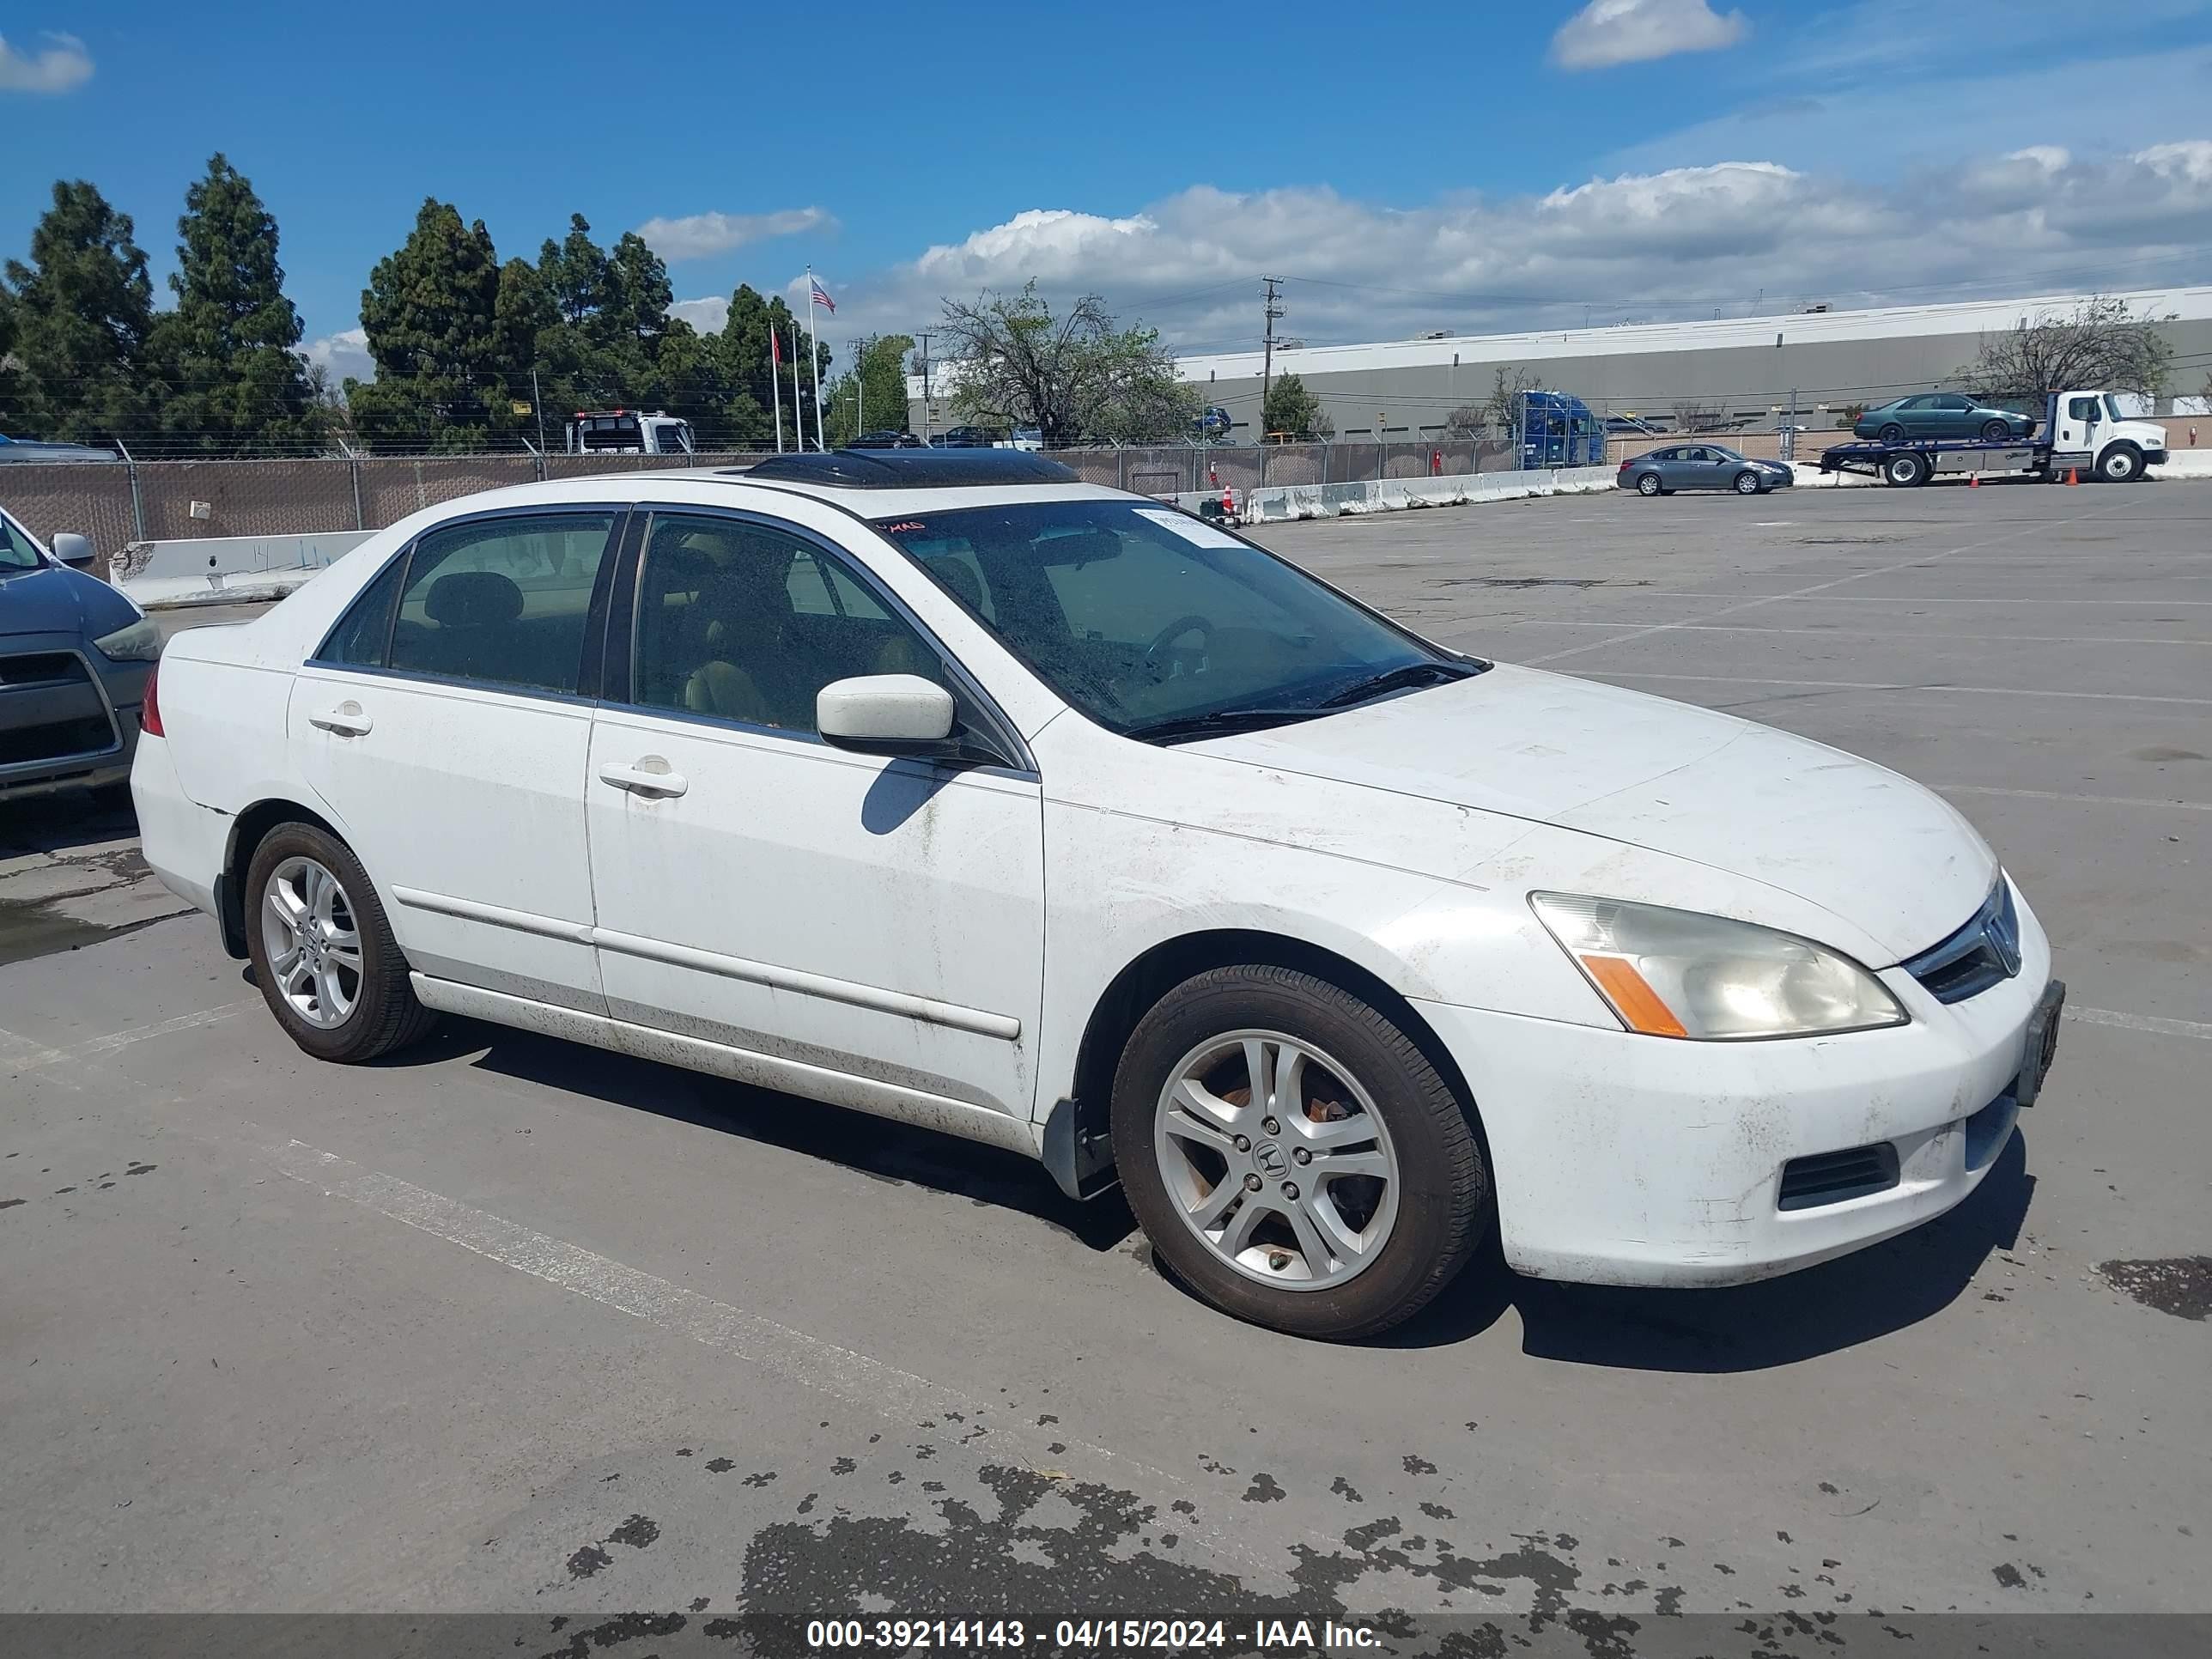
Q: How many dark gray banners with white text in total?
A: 1